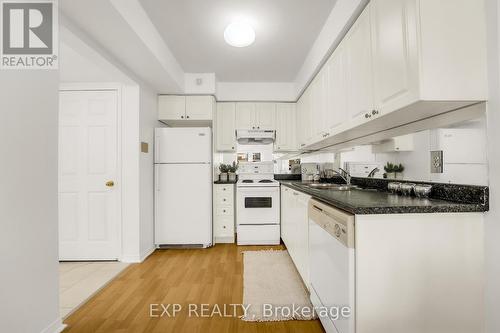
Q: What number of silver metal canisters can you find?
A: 3